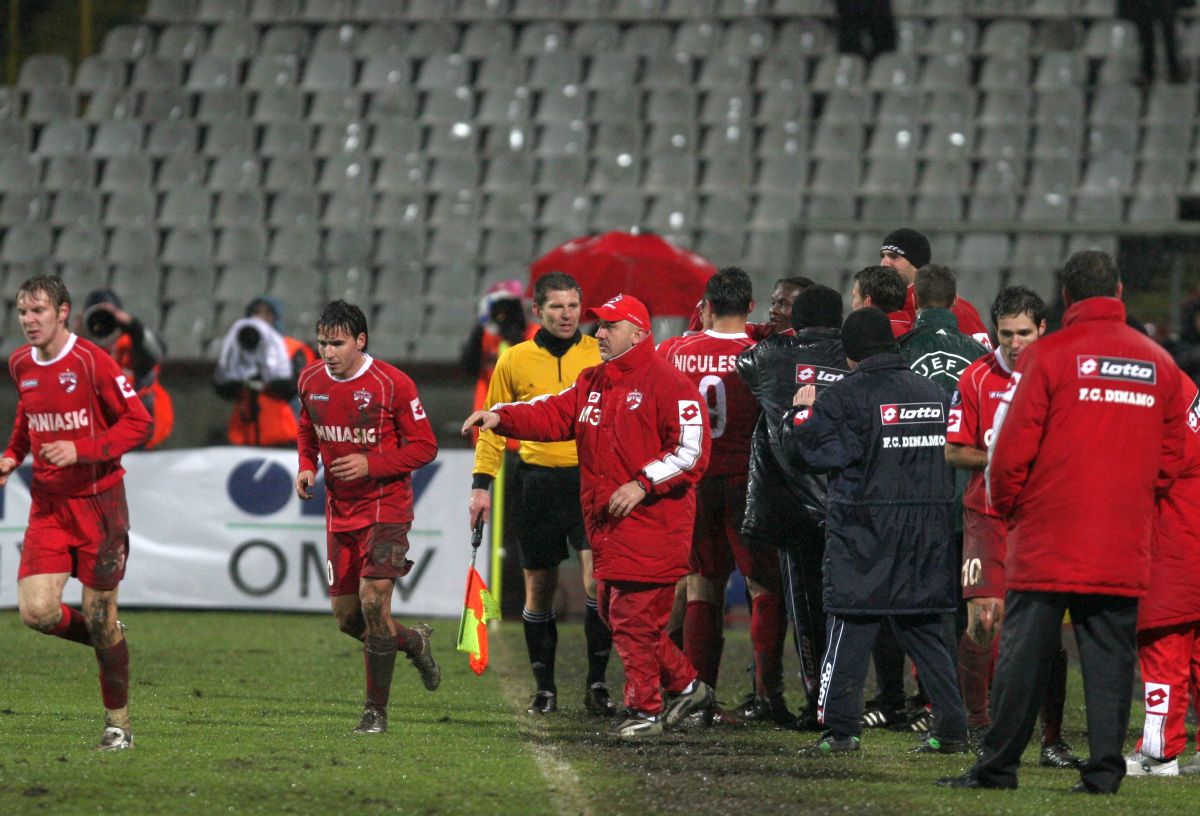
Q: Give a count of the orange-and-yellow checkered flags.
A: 1